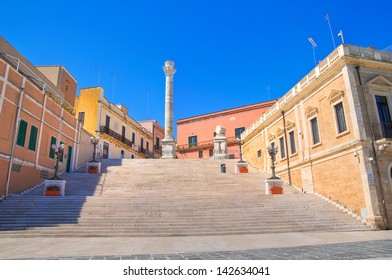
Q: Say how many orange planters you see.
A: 4